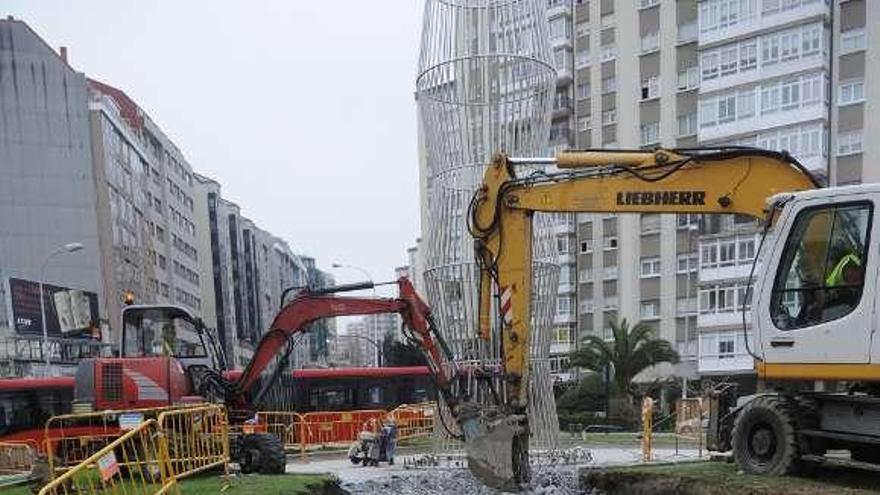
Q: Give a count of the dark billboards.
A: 1